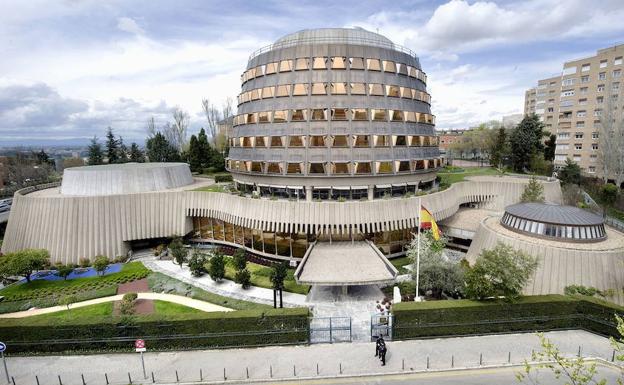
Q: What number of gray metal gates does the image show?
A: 2